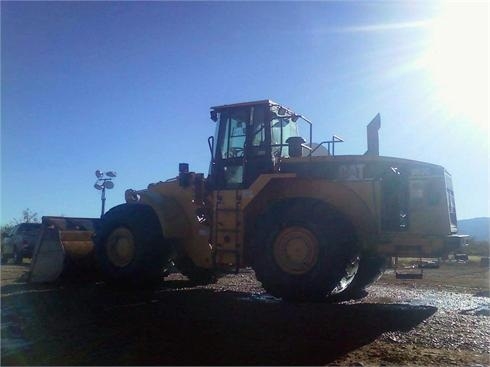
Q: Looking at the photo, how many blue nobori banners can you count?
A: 0